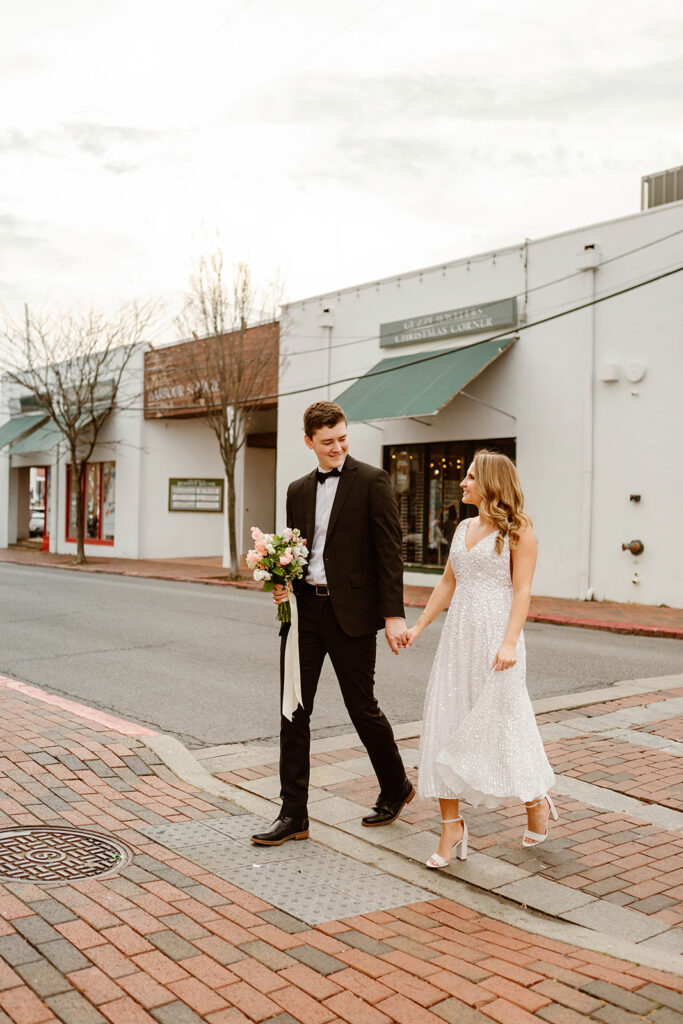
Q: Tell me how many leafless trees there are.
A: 2